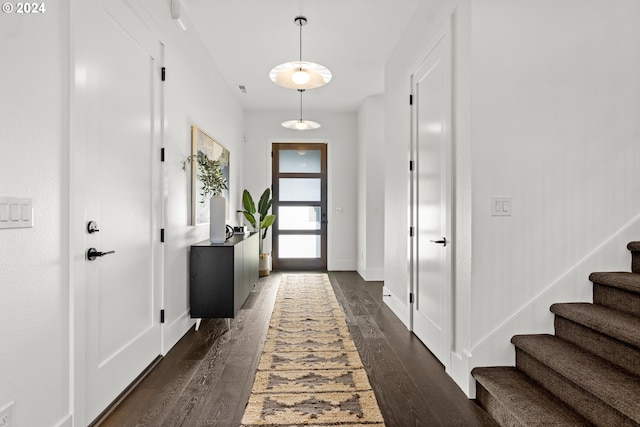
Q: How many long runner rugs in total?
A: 1